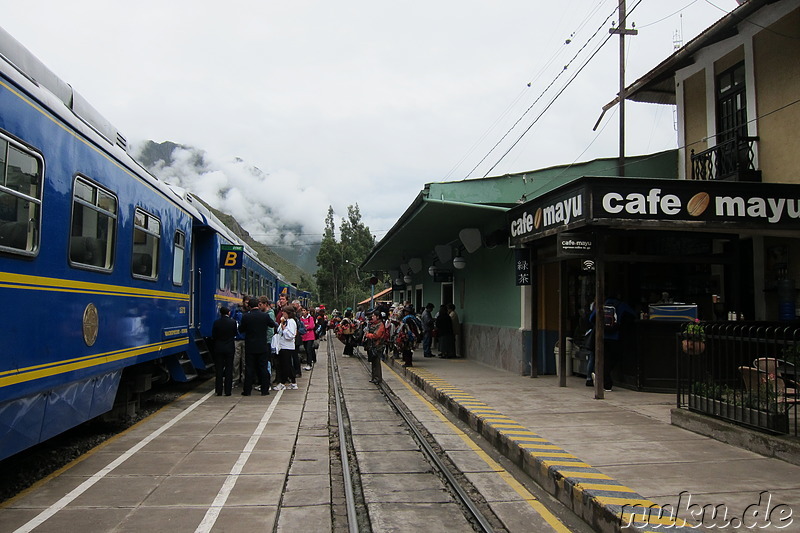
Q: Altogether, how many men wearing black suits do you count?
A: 2